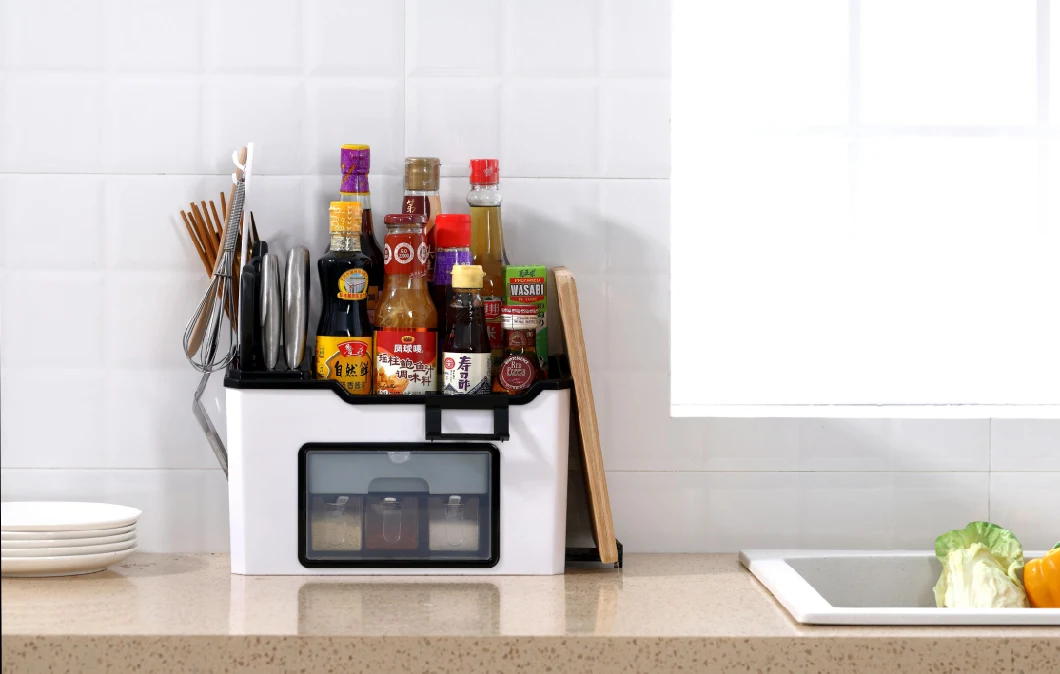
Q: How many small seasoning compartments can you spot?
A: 3